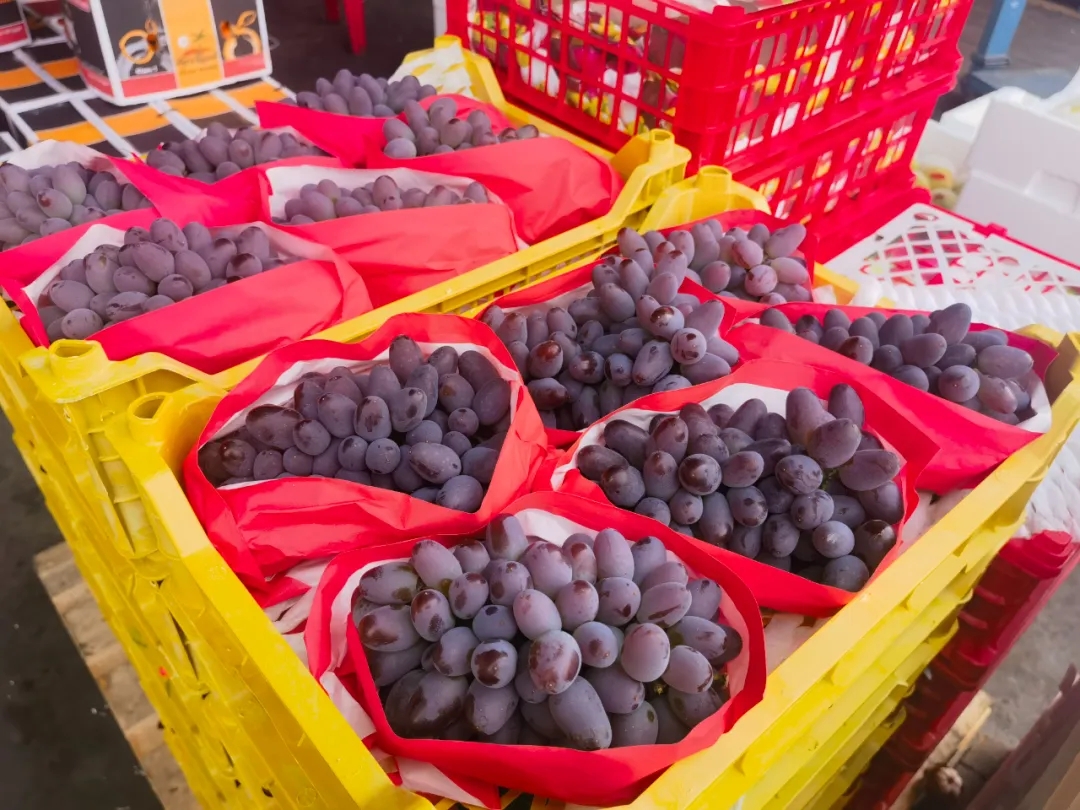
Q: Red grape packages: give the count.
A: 12